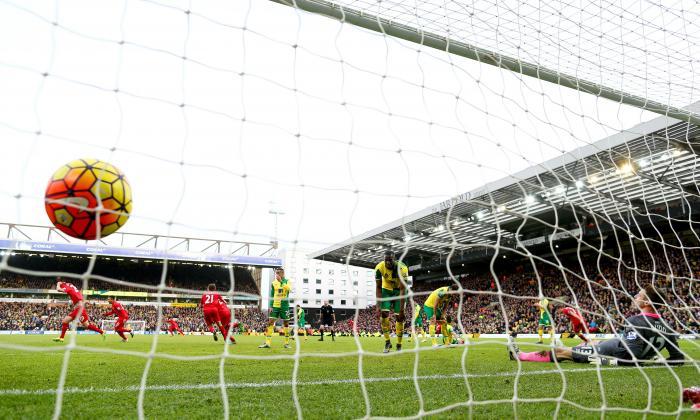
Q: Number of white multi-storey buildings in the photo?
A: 1